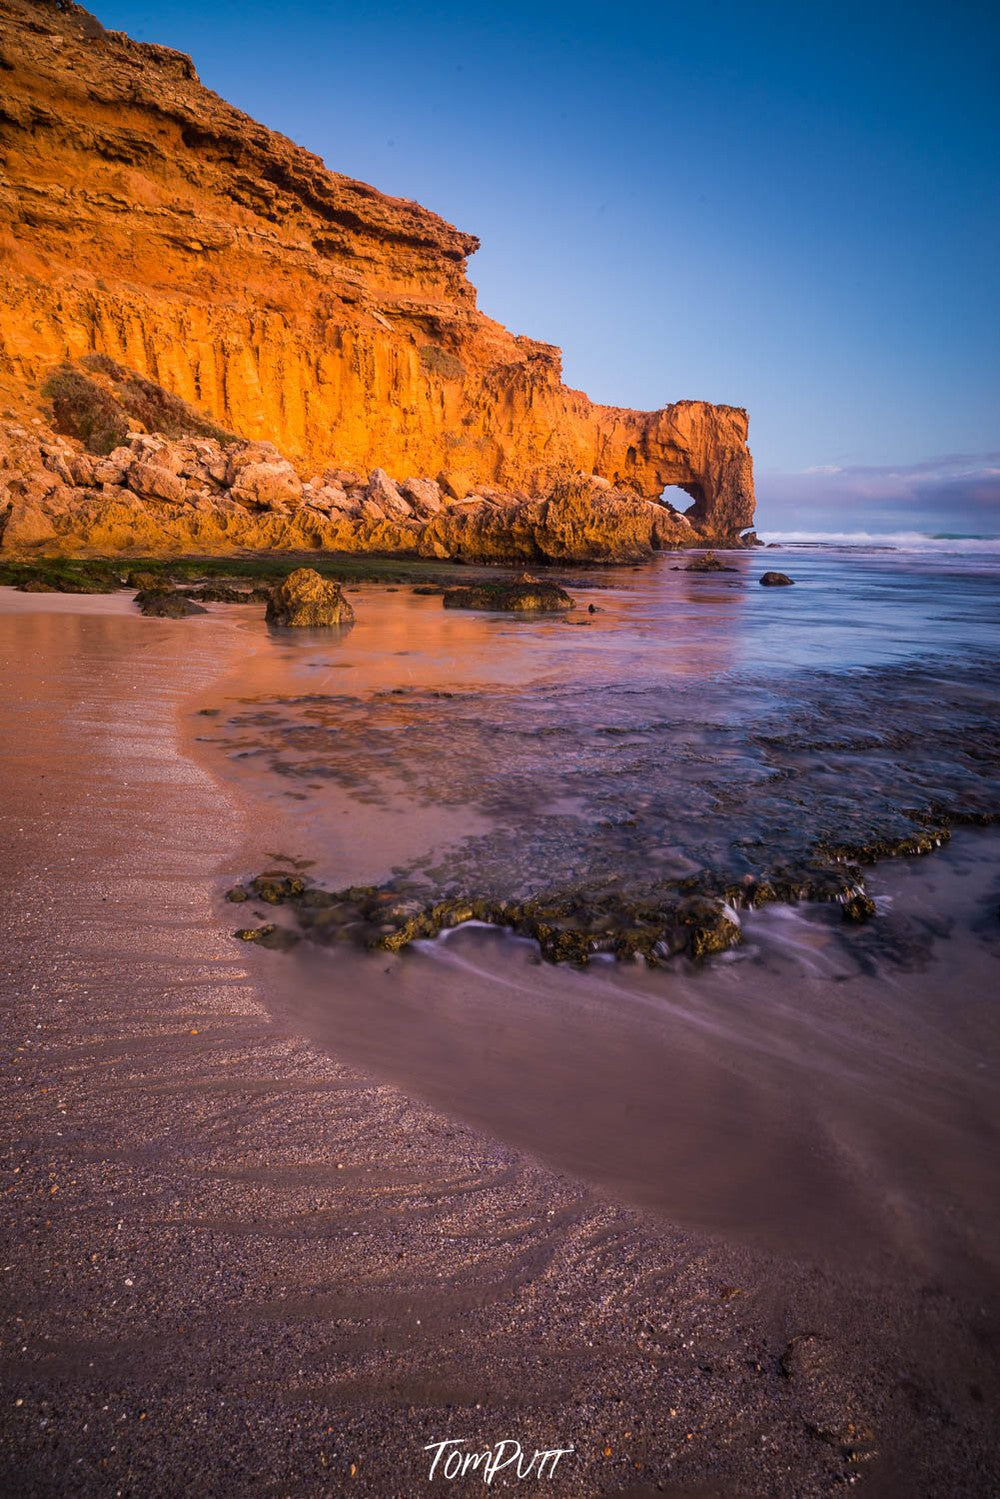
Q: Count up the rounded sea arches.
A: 1